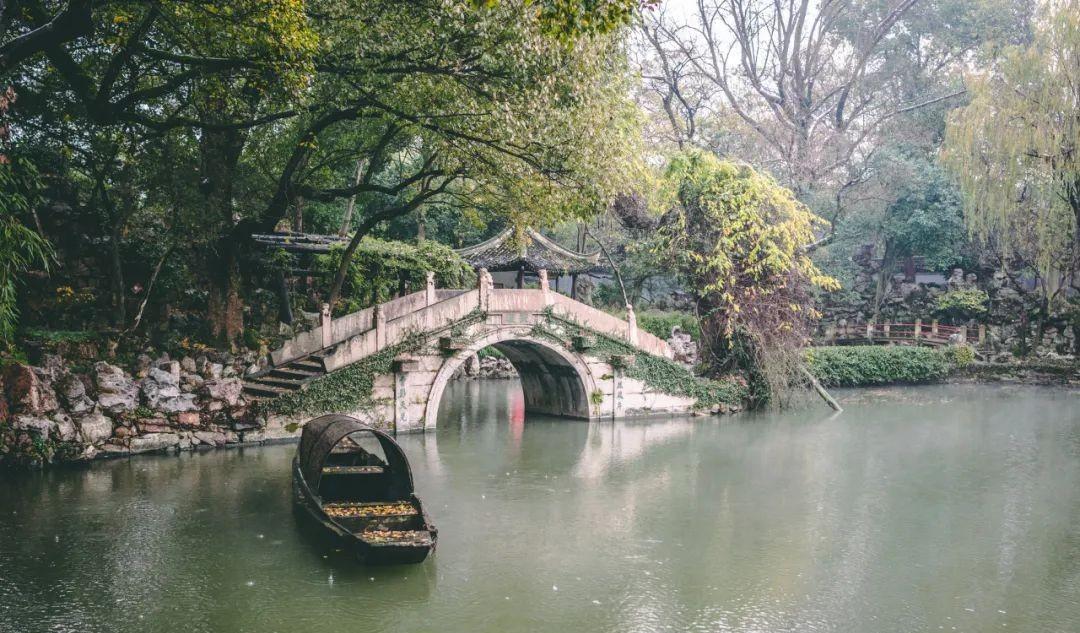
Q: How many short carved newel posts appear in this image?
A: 6